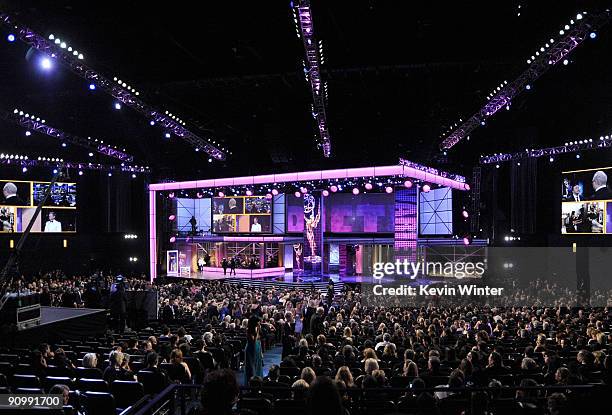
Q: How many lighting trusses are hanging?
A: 6